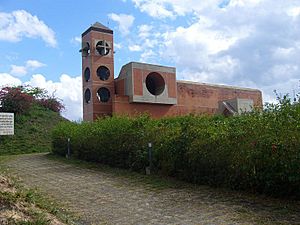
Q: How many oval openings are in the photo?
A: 7